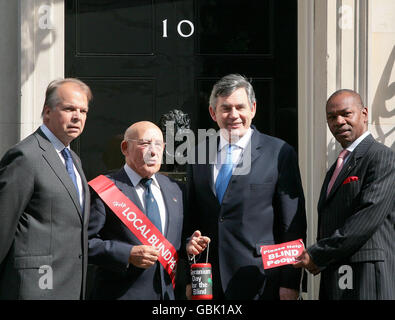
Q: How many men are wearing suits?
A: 4